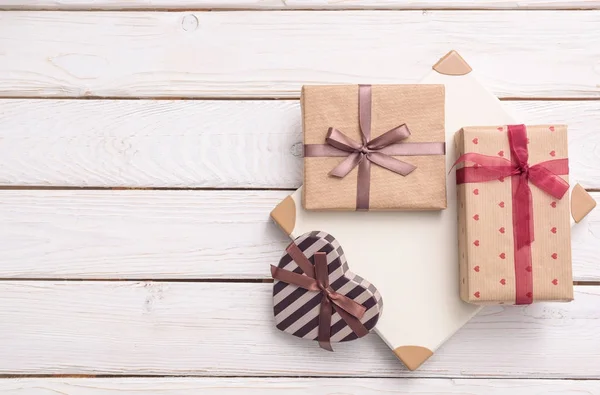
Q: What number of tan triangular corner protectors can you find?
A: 4